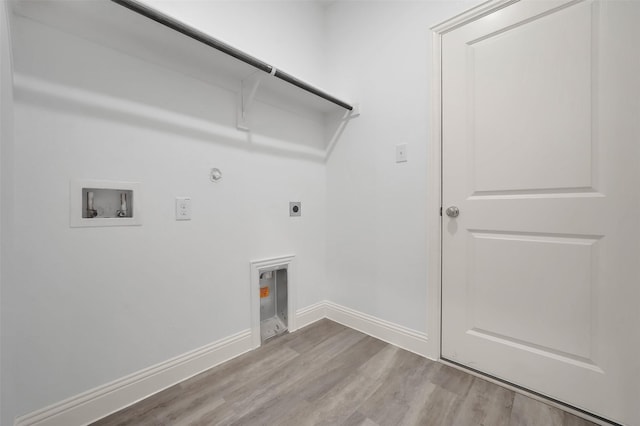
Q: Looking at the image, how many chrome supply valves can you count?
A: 2